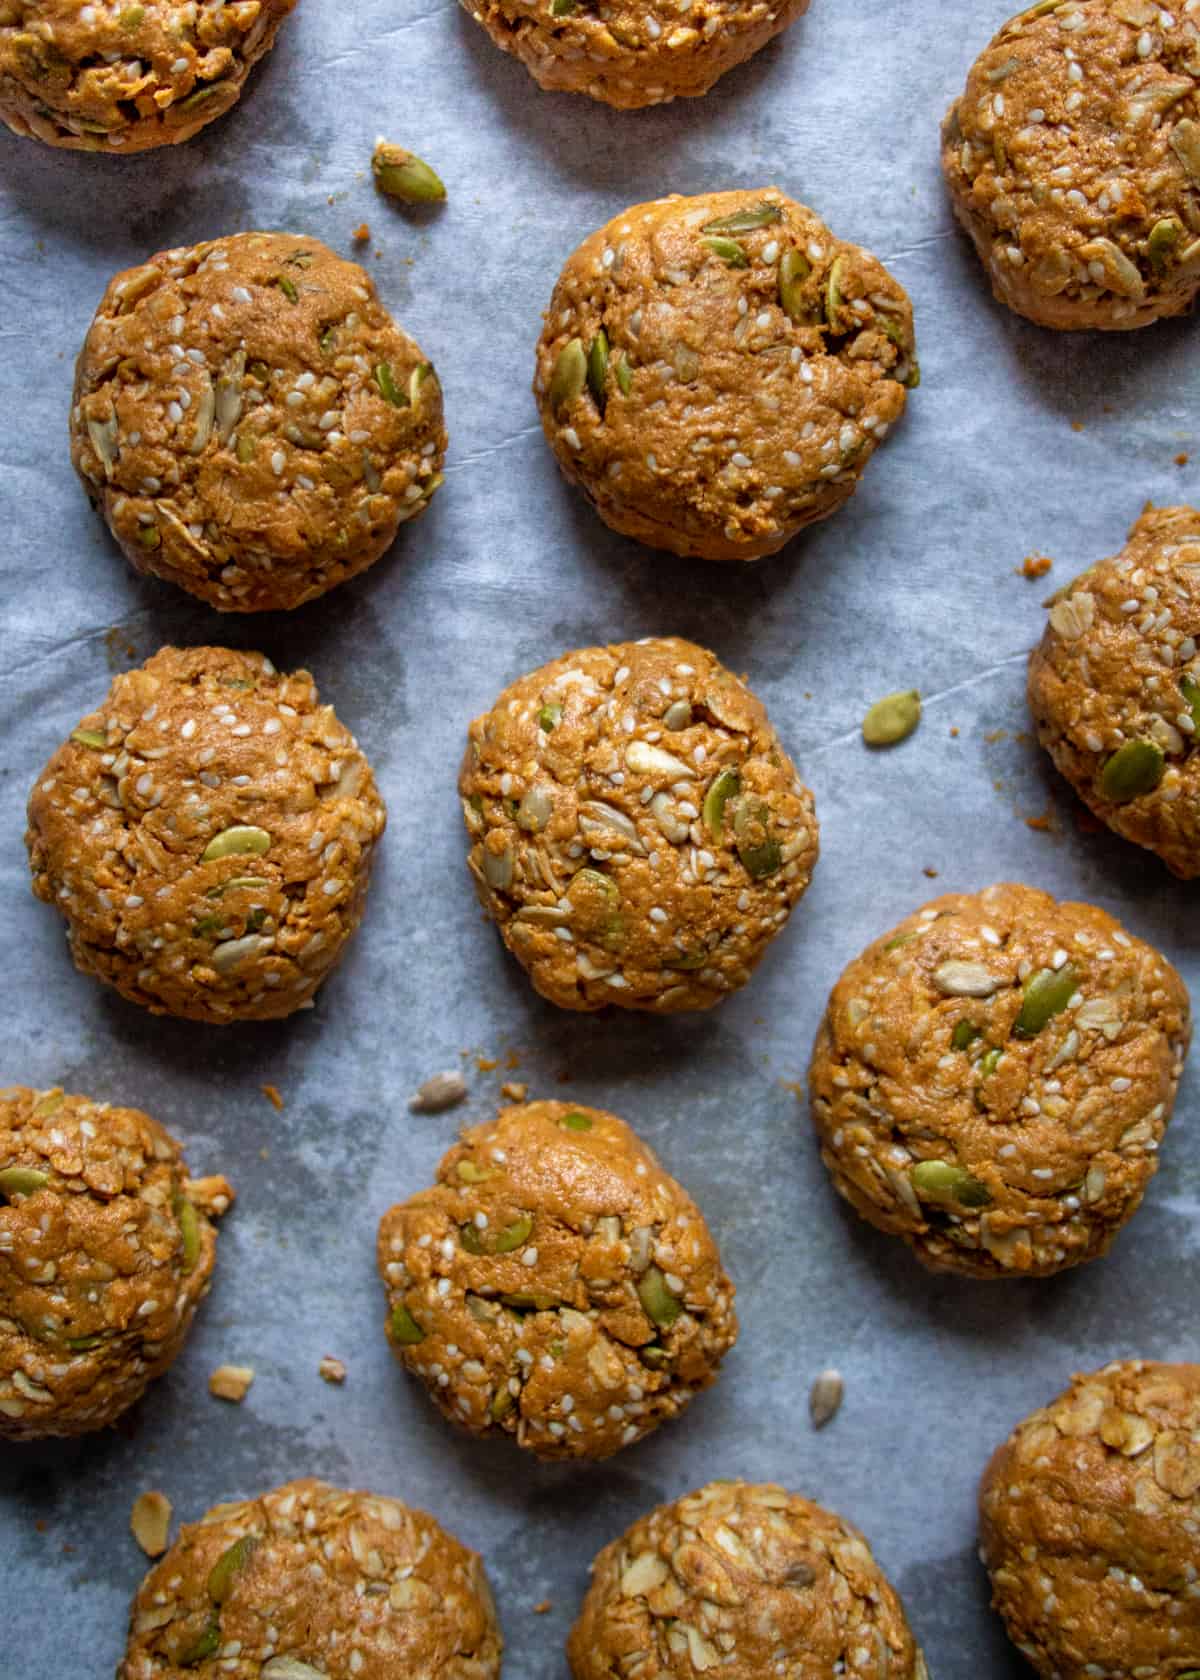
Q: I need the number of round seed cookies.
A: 14